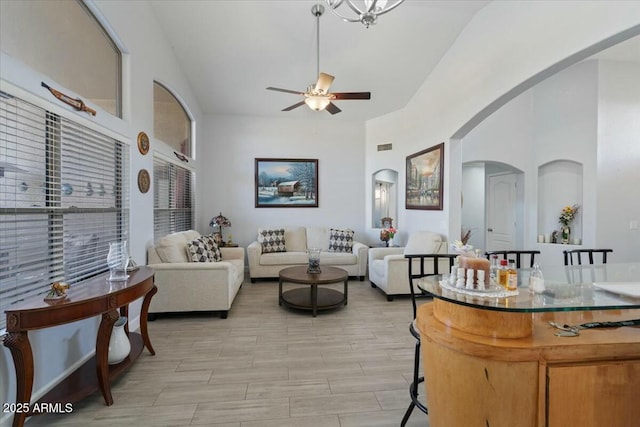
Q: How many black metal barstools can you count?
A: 3